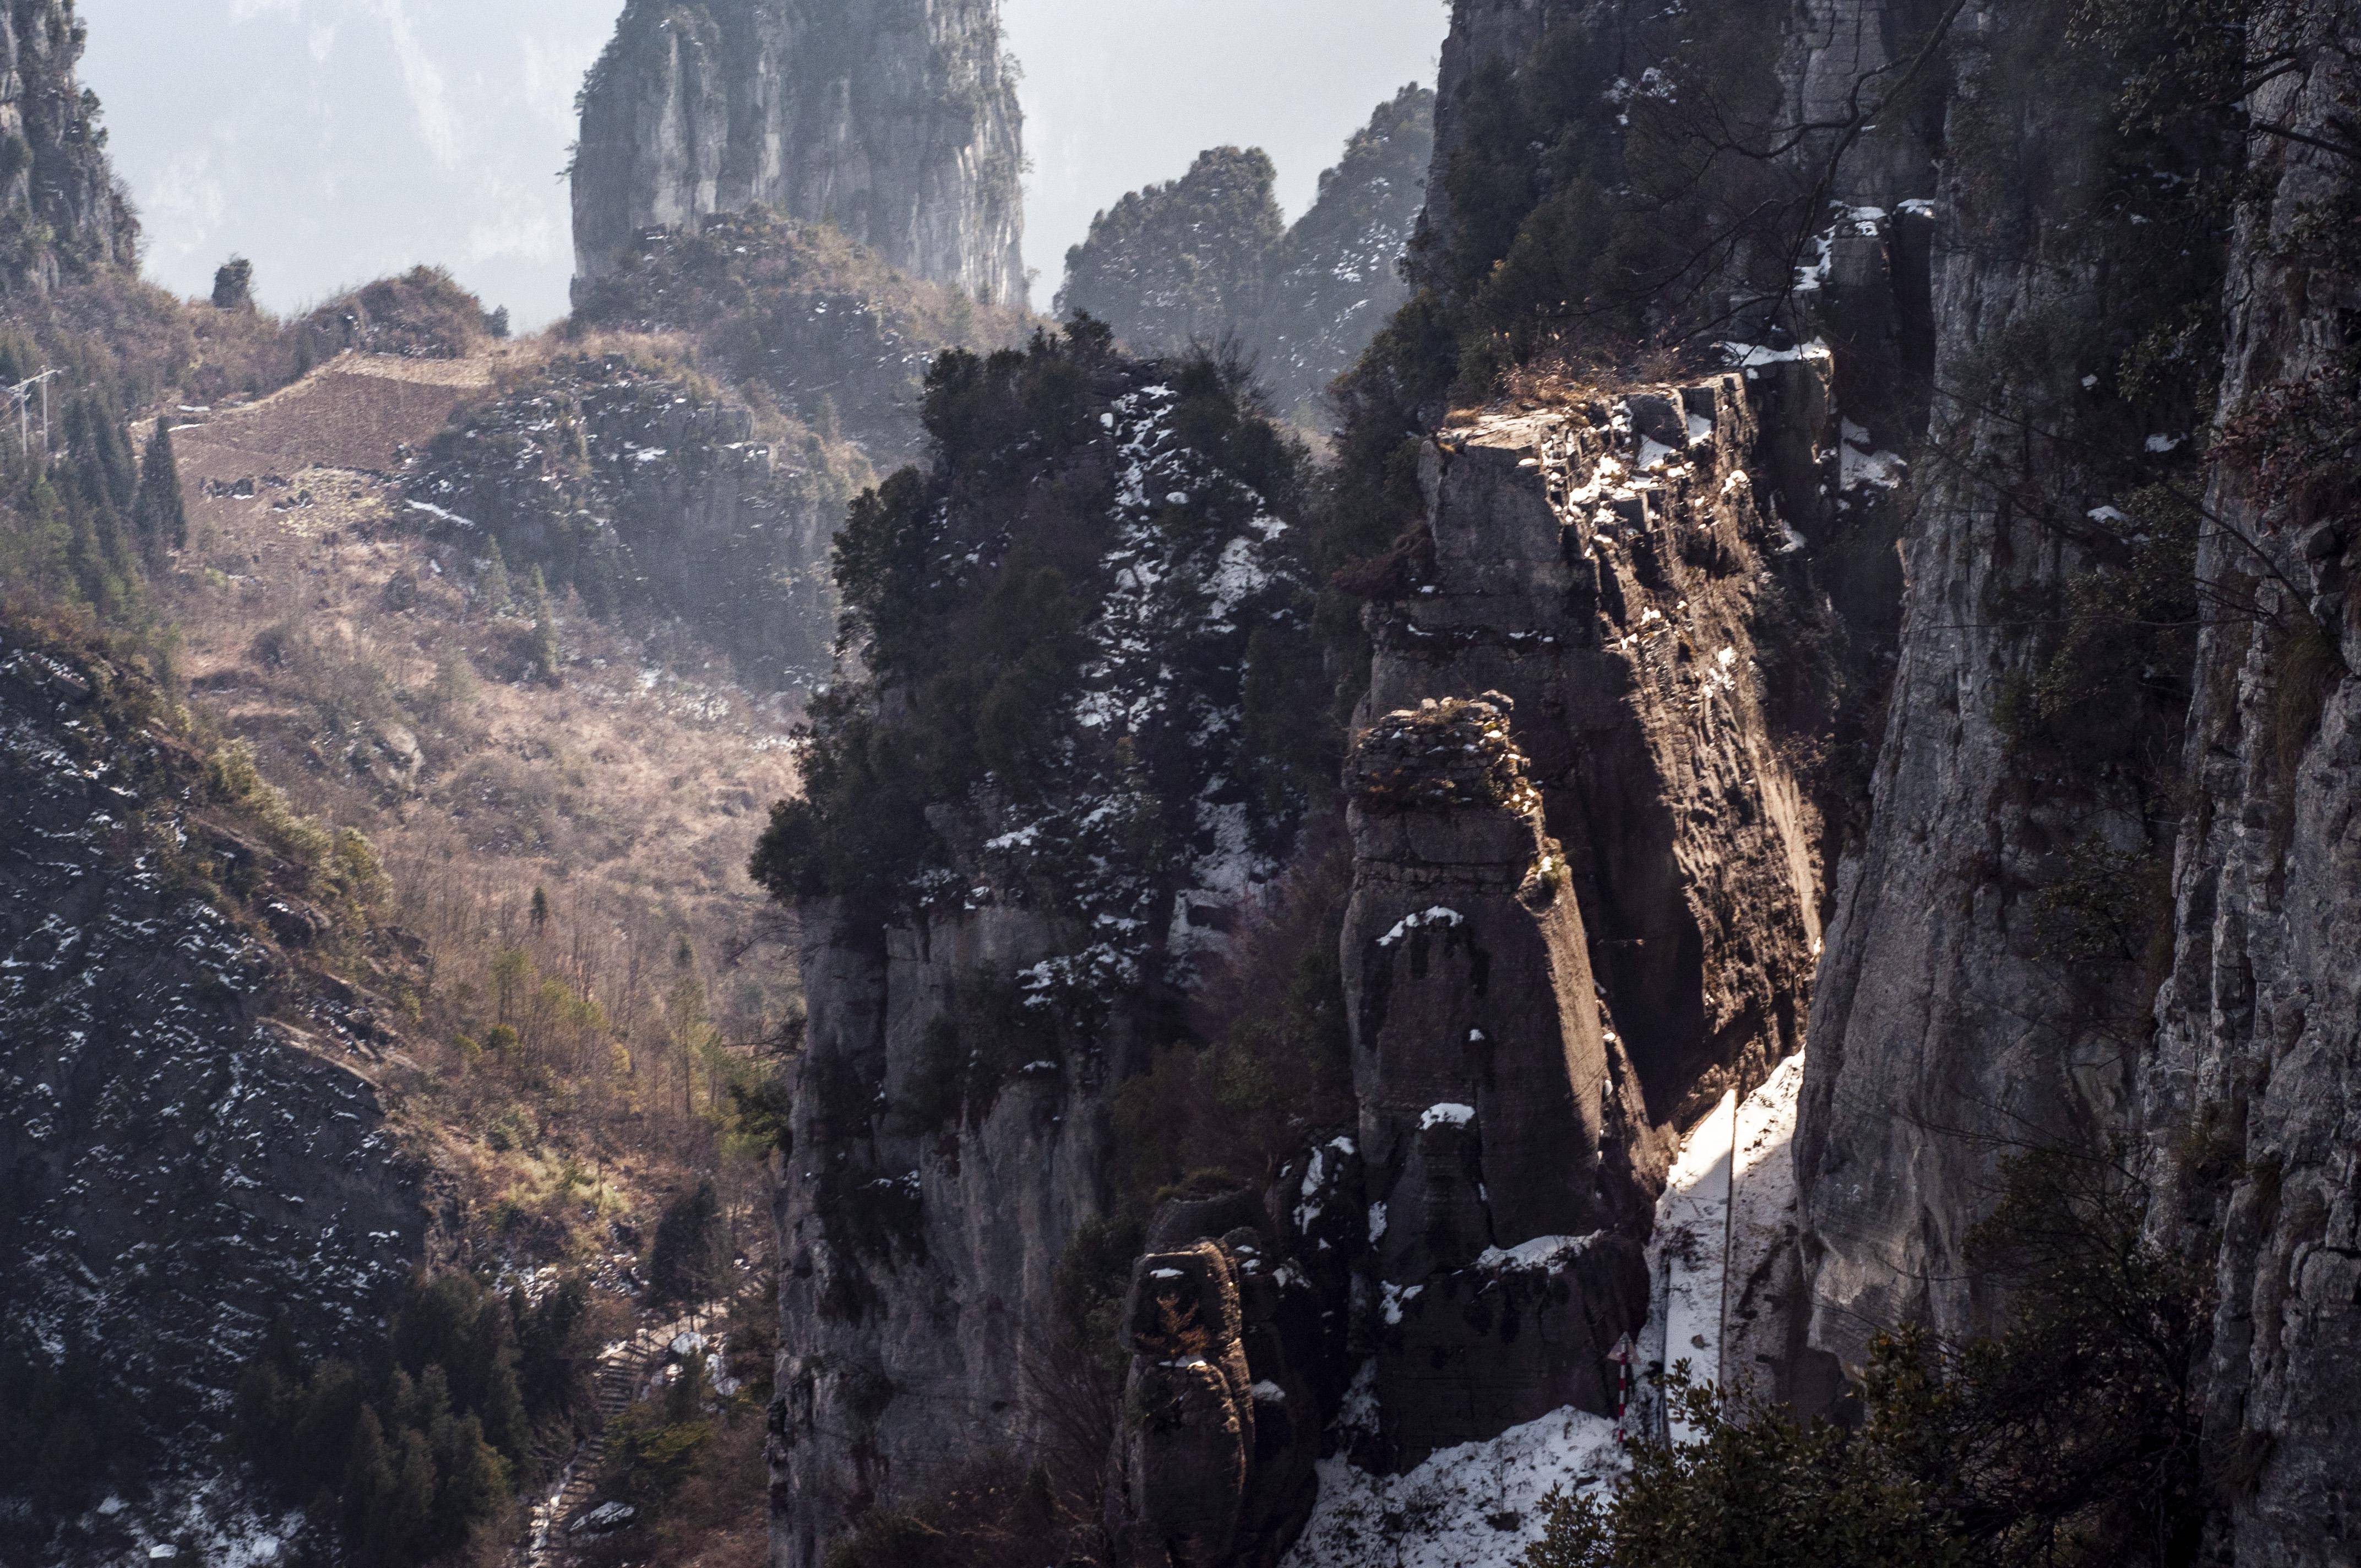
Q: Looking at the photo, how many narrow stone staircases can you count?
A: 1